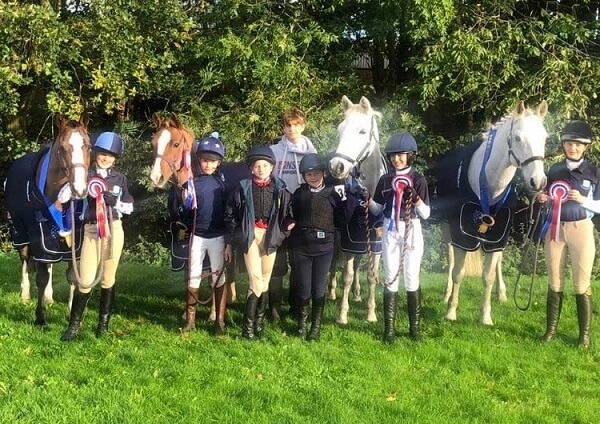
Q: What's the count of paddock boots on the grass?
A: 12